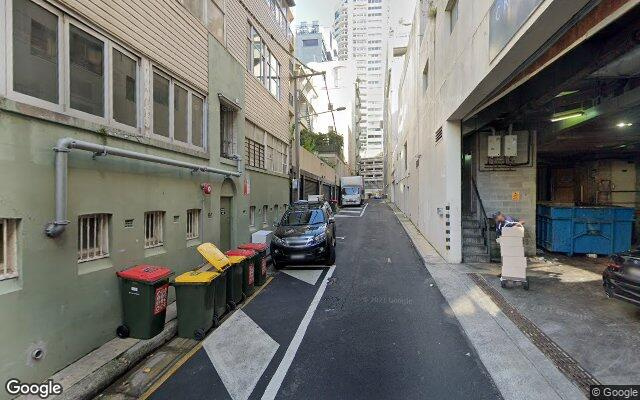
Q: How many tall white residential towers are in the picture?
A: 1